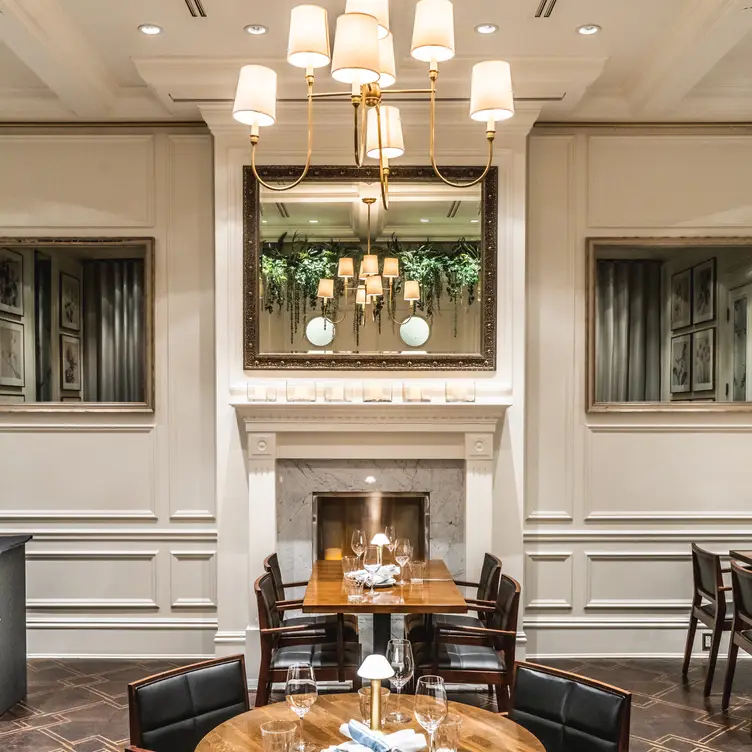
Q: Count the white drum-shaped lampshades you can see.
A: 8